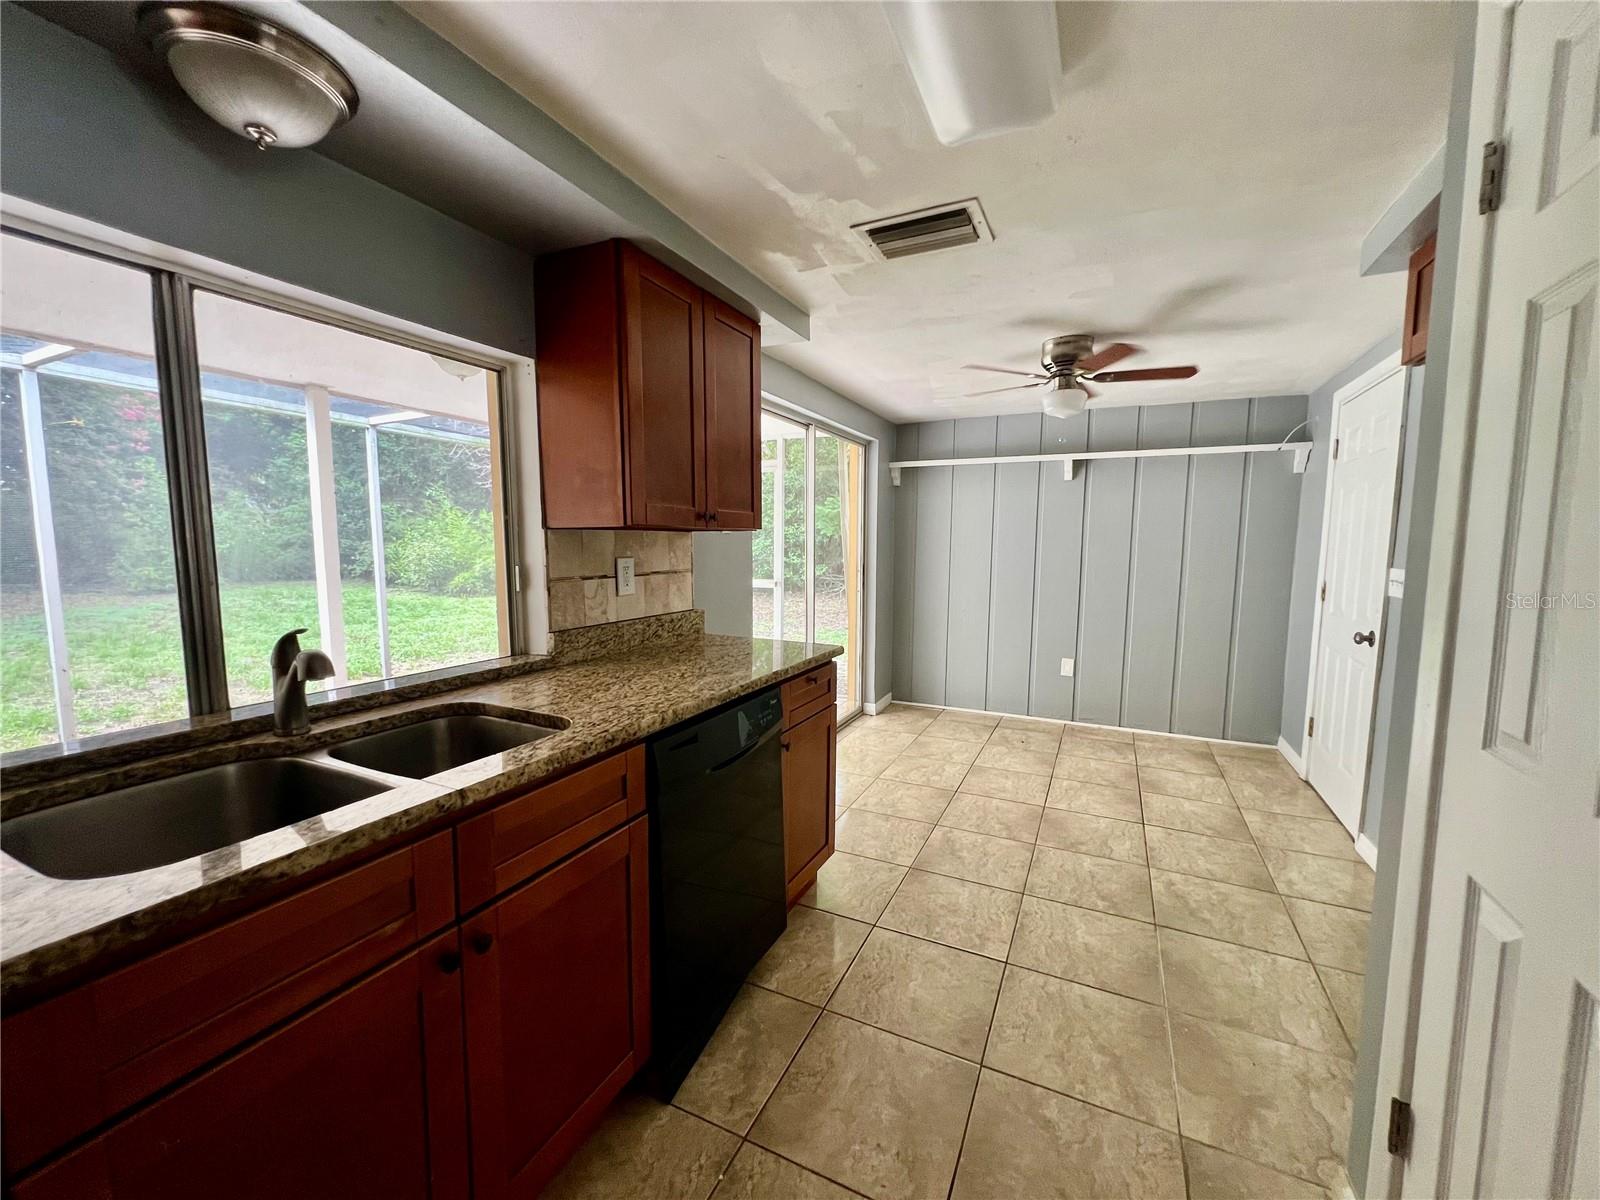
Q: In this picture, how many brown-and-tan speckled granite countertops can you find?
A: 1